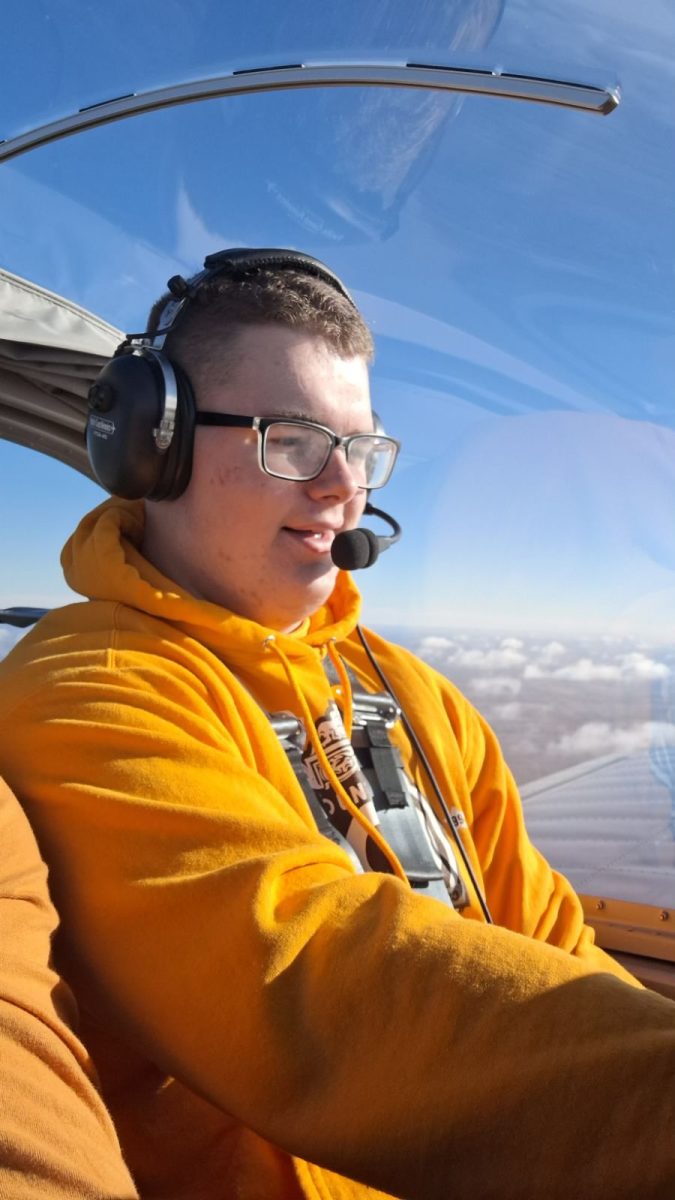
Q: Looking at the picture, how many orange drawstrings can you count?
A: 2